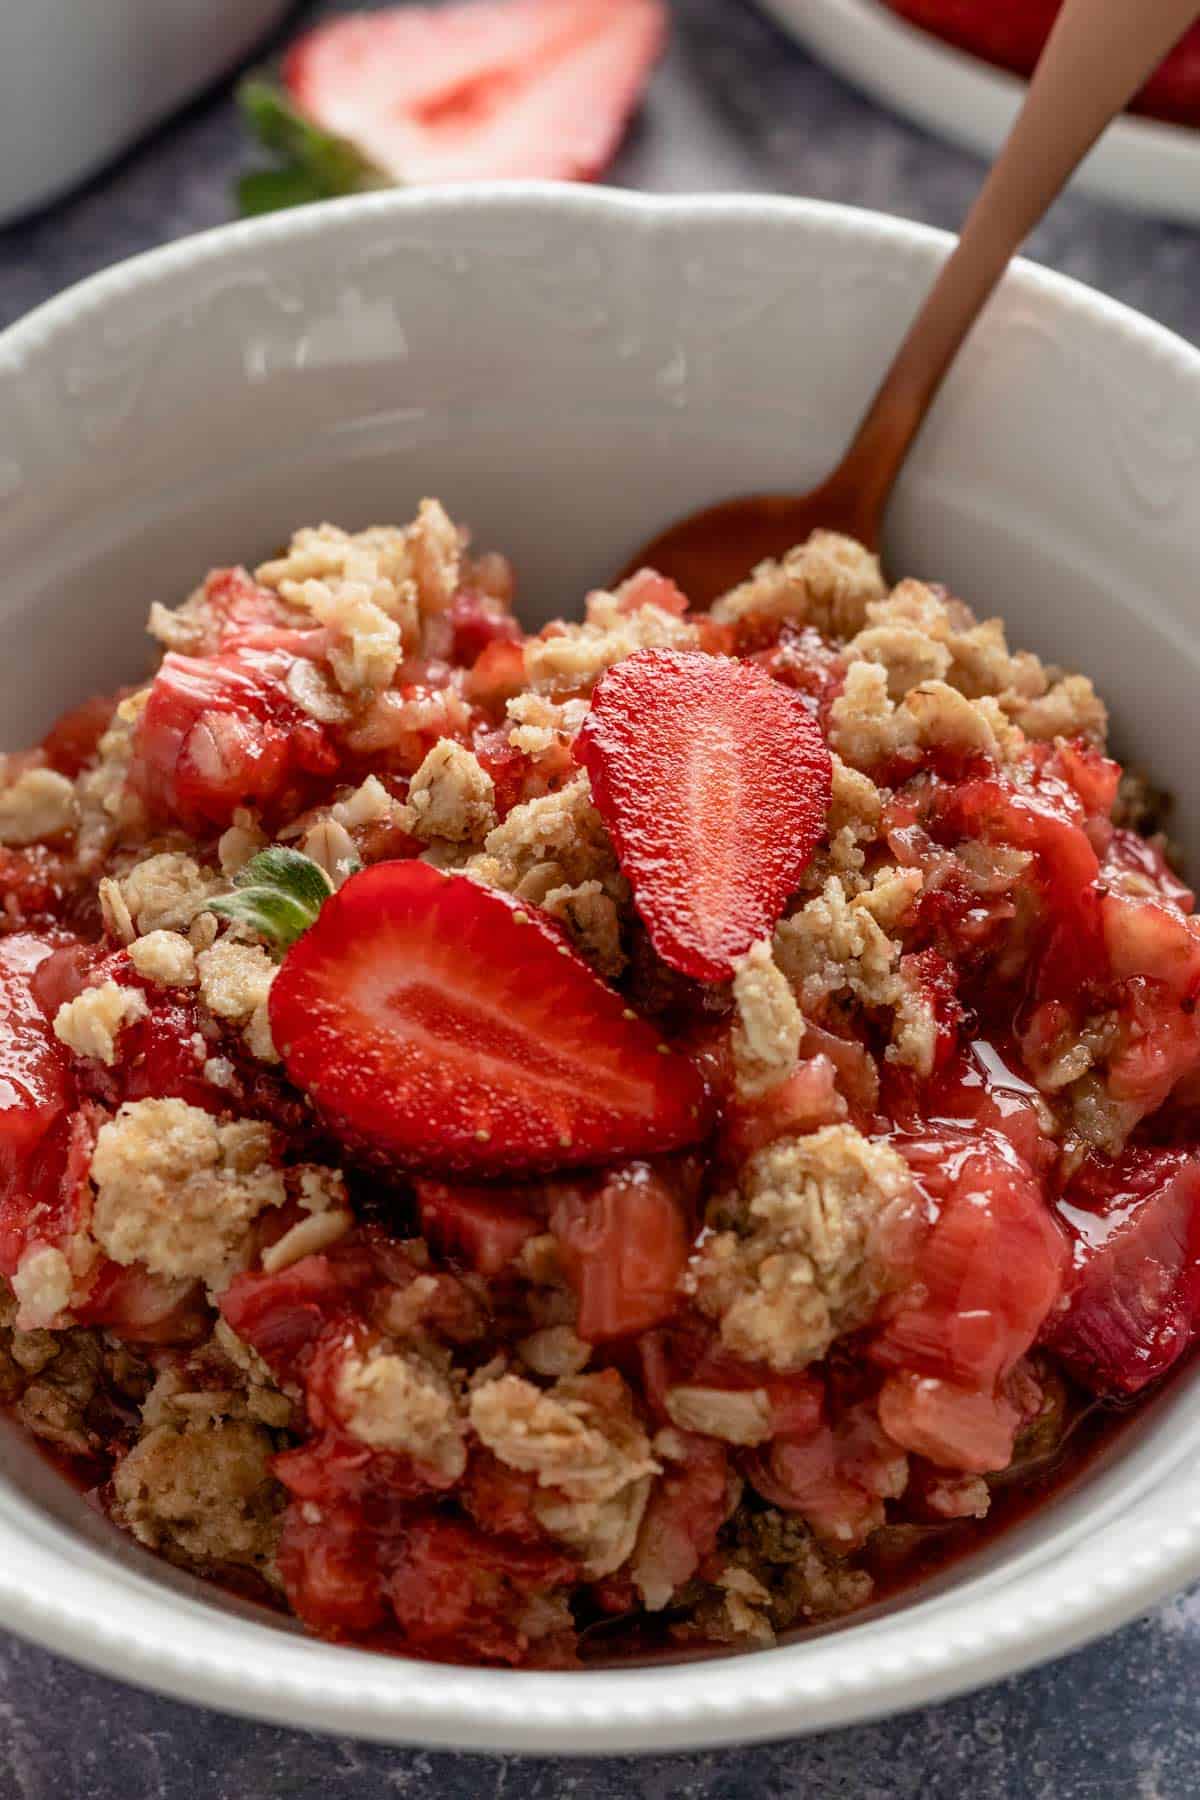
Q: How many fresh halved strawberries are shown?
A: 3